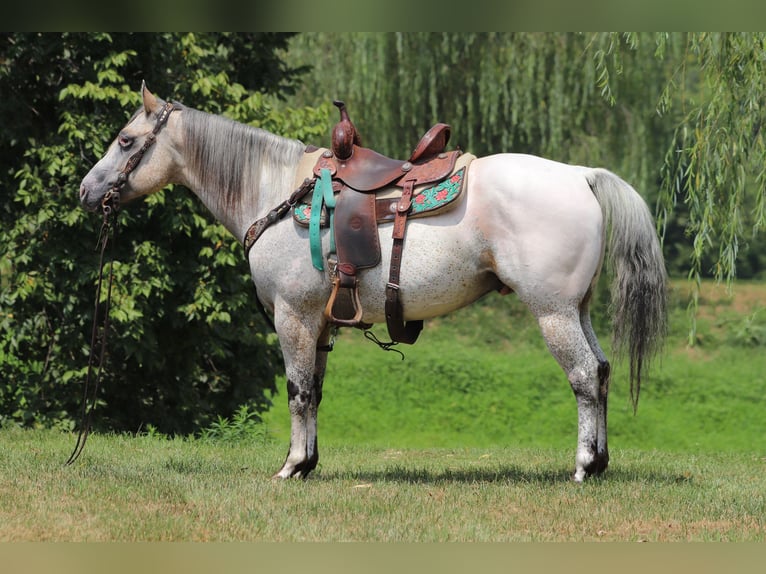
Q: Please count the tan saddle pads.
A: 1